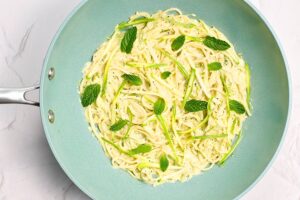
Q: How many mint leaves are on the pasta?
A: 13